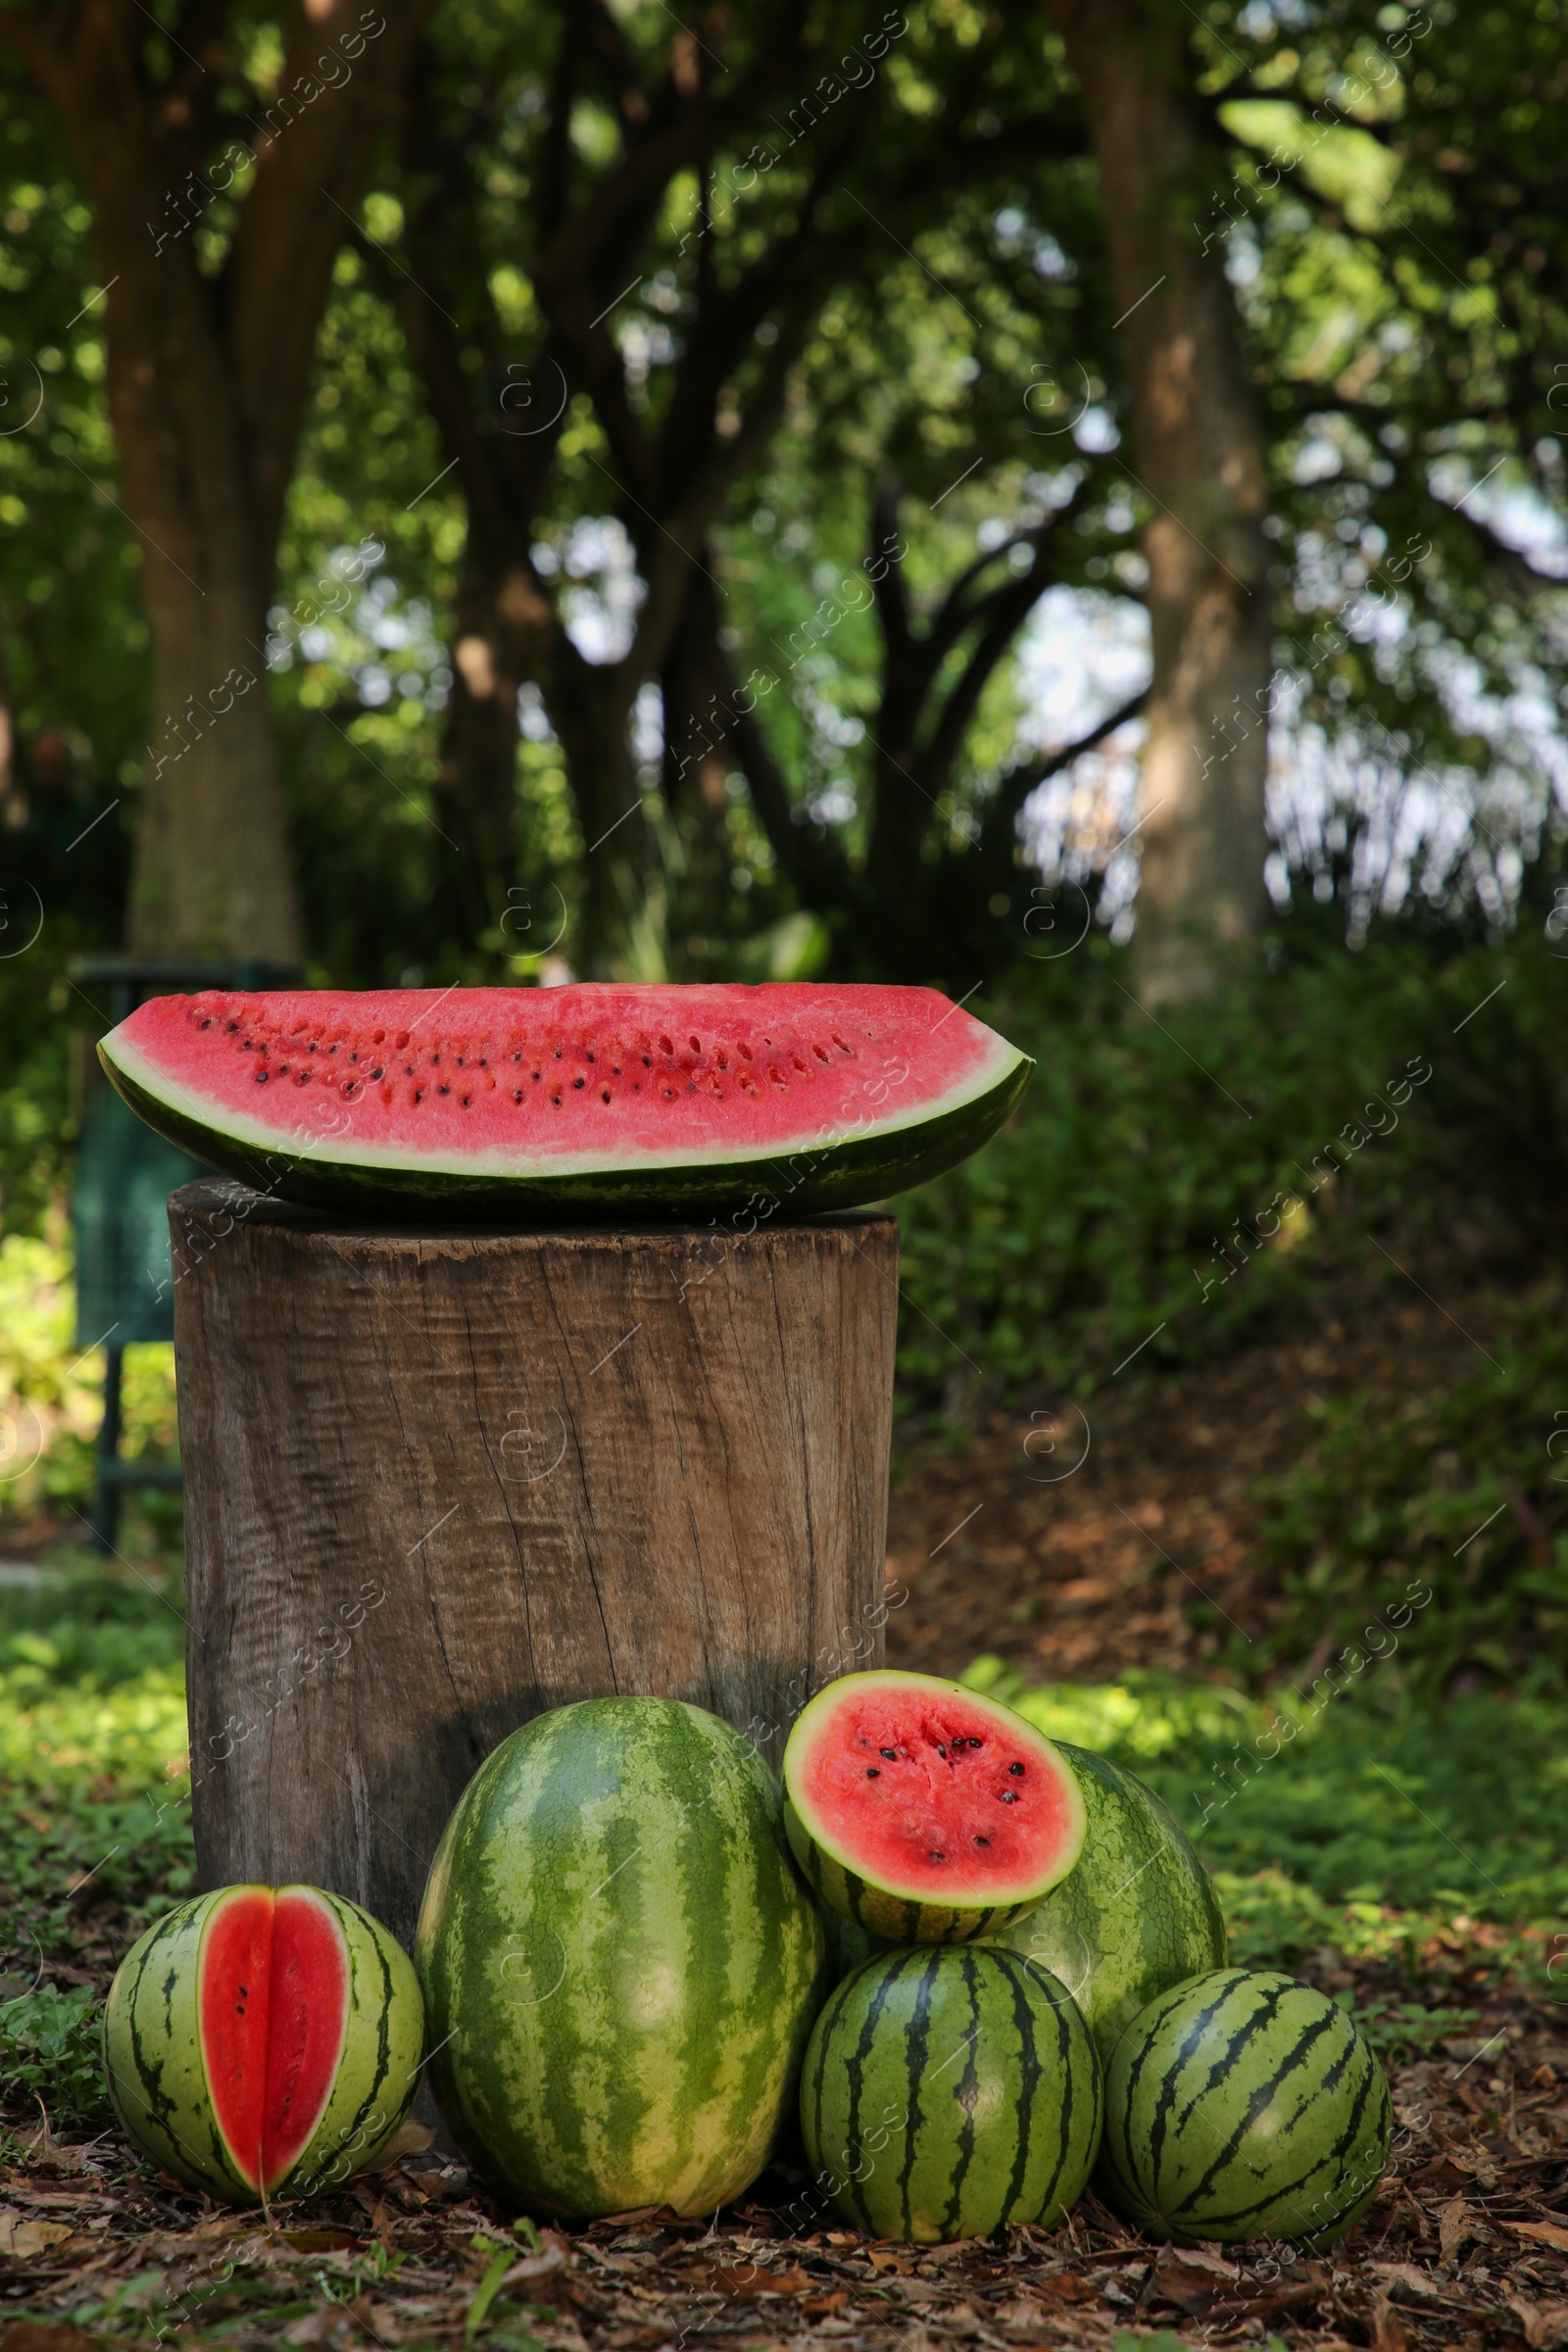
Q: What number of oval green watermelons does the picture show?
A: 2